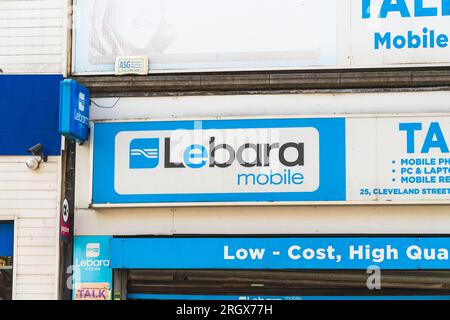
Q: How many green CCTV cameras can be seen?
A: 0